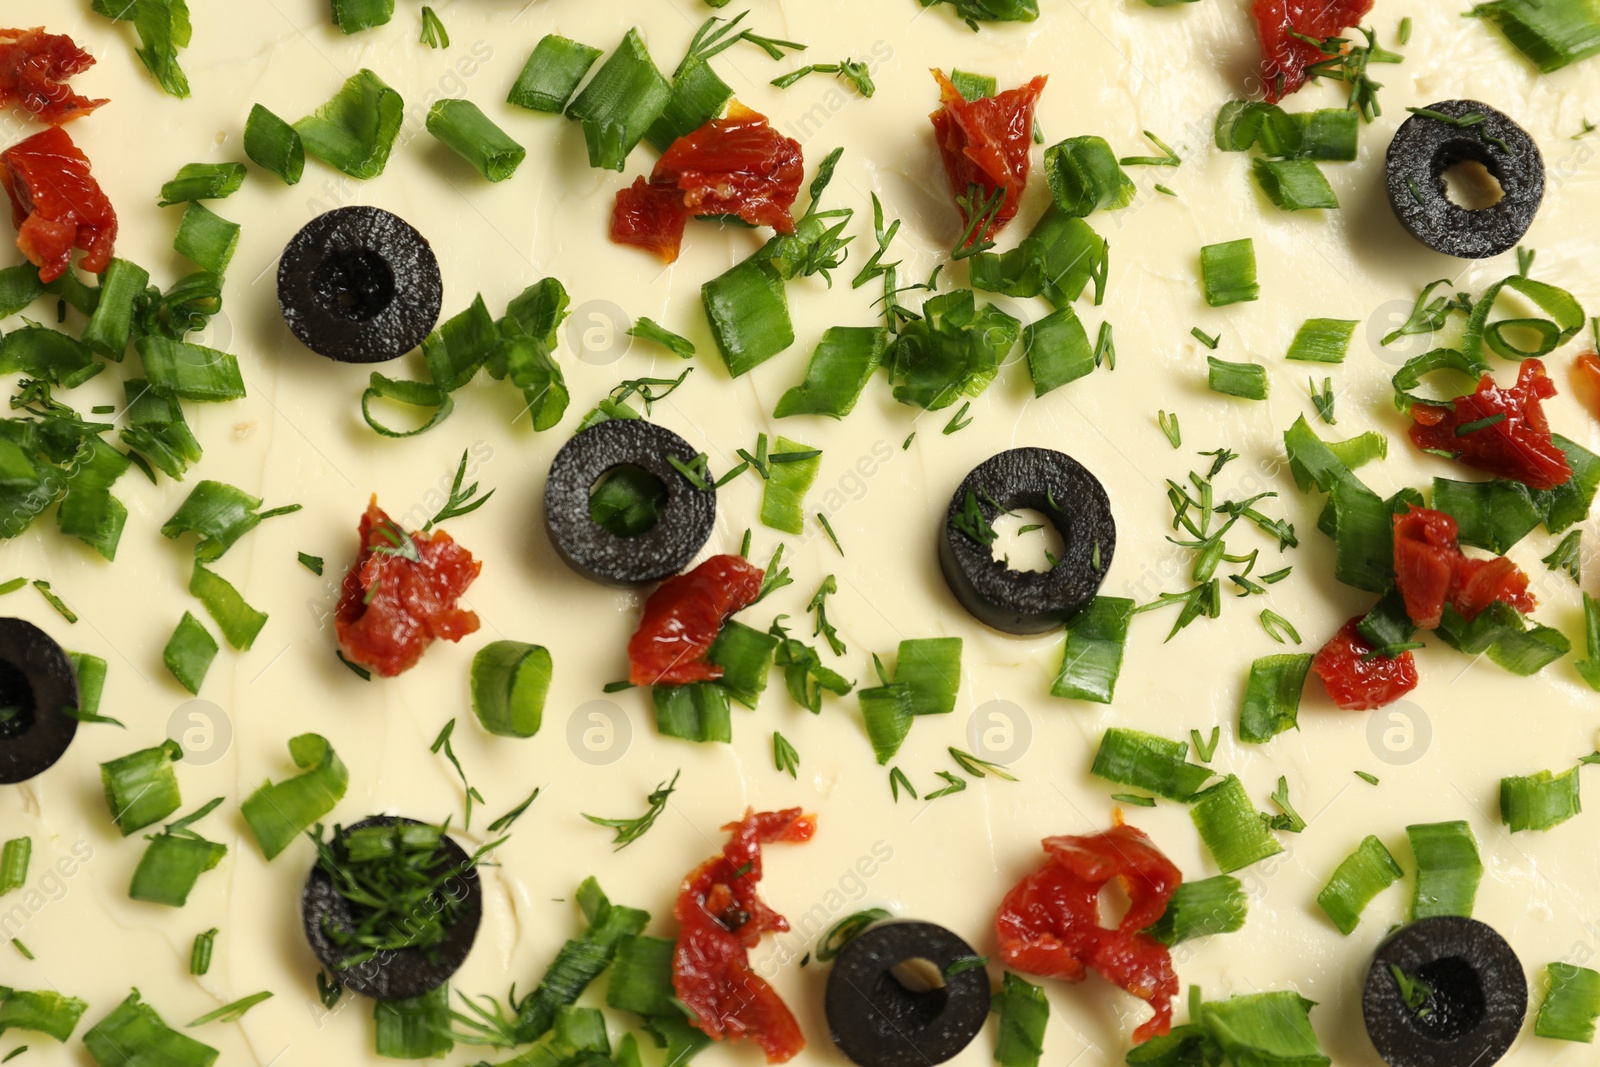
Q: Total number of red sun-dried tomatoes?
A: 13